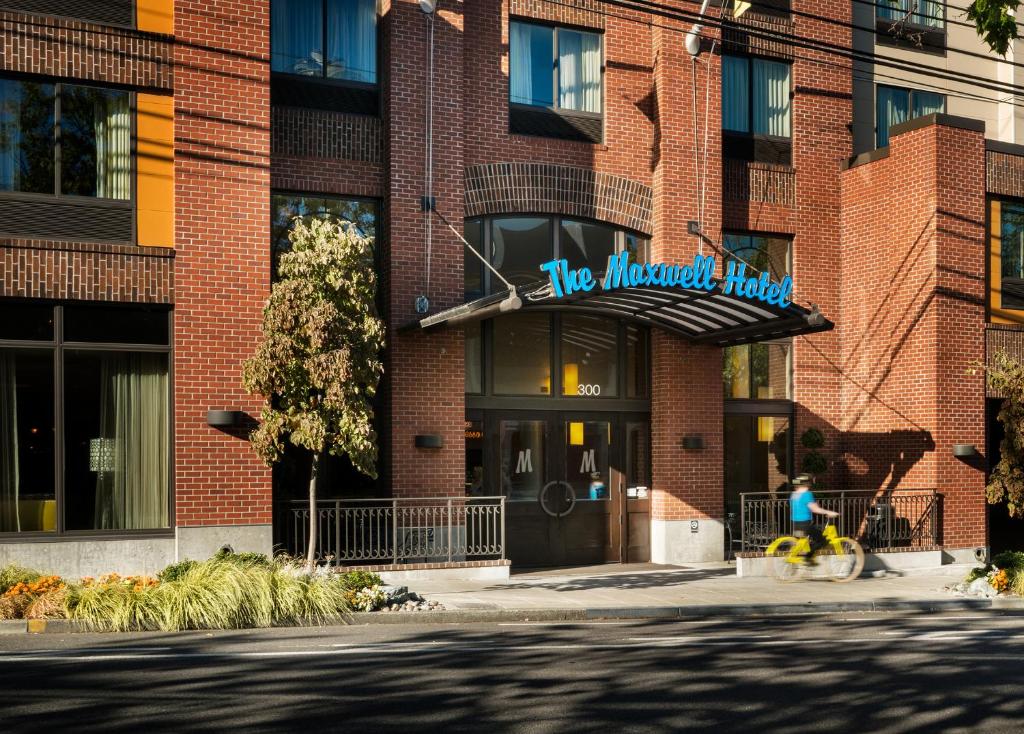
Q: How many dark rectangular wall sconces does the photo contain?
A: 4